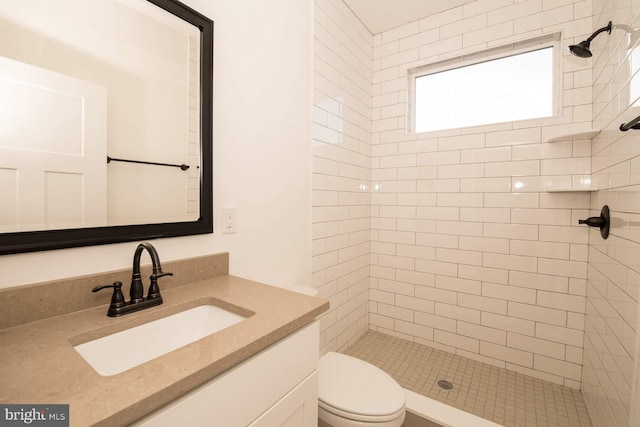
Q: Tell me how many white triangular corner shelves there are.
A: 2